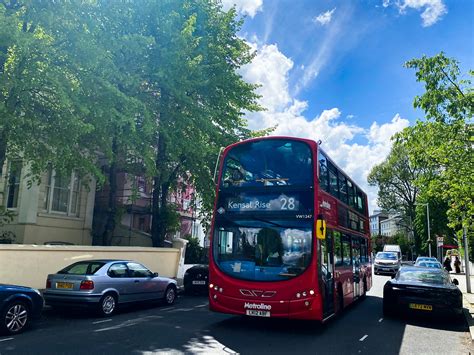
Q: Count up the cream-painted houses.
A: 1